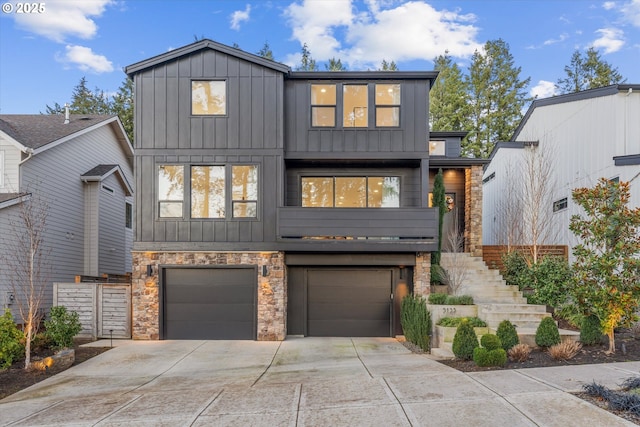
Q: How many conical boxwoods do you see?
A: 4